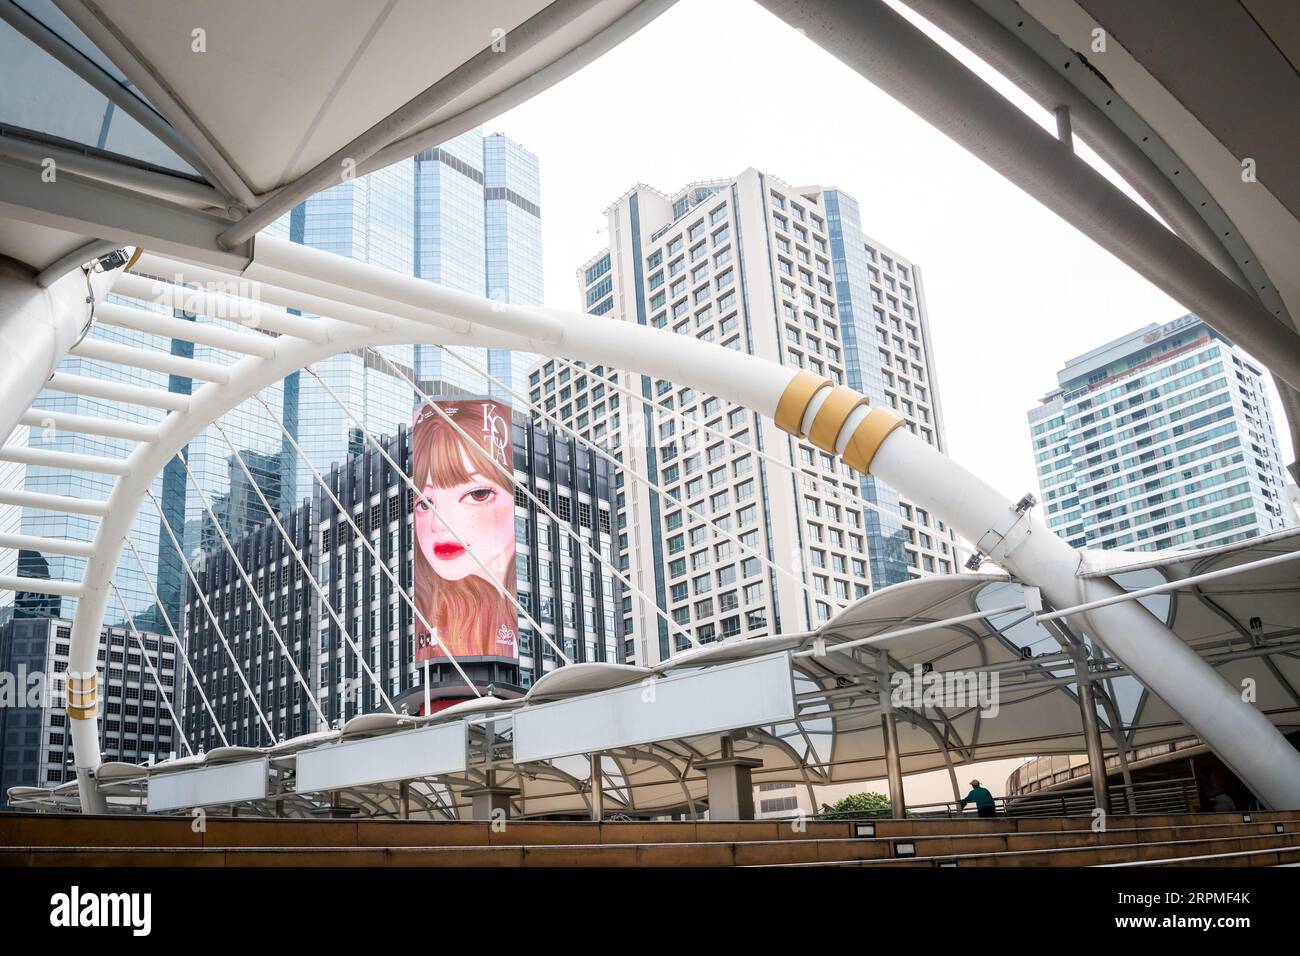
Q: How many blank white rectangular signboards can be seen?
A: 3